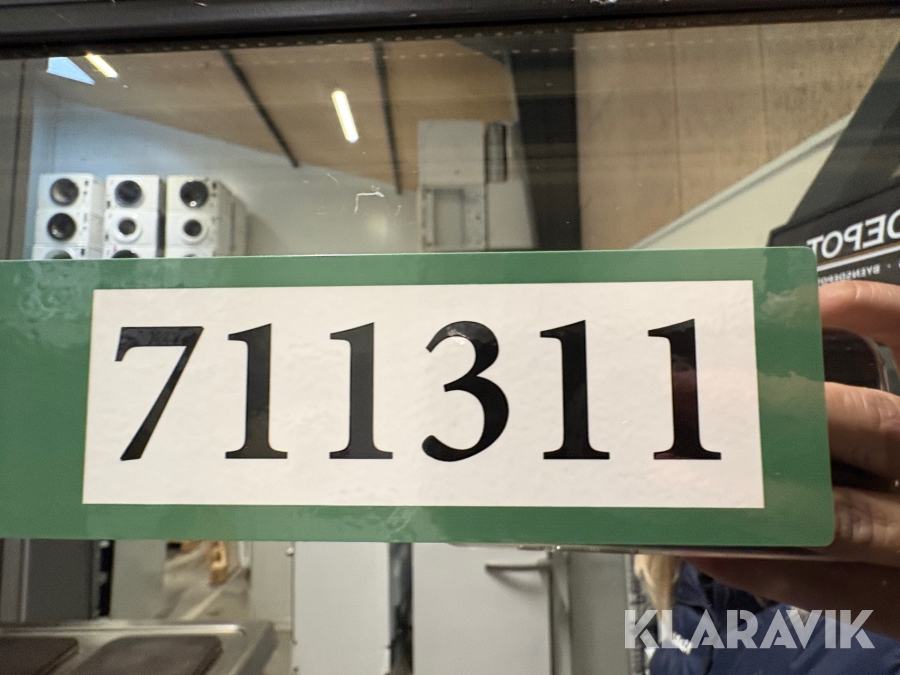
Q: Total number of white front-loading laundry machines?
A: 9